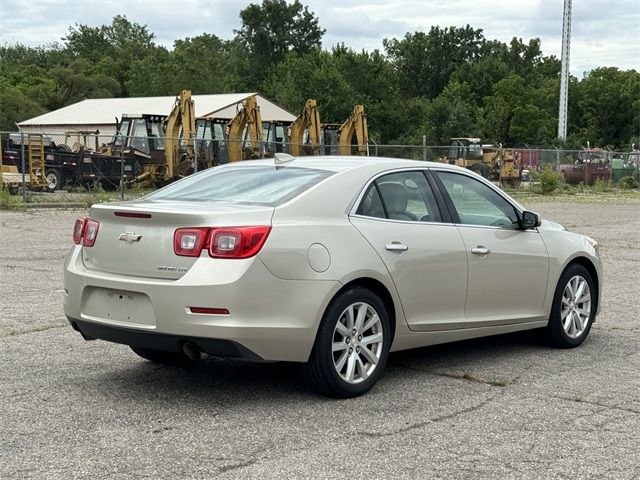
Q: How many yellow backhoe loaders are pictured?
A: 4